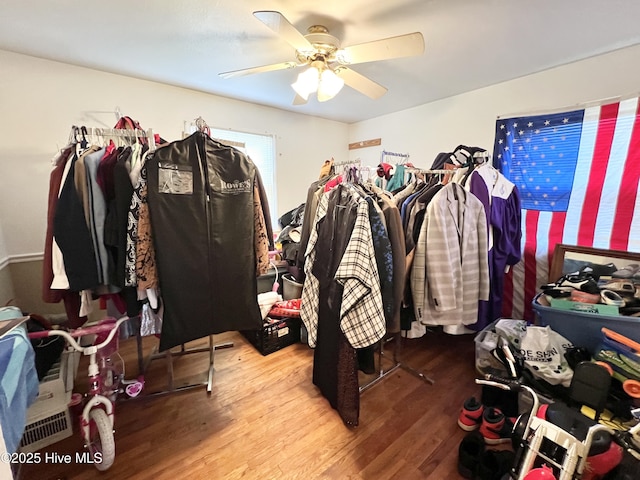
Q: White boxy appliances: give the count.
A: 1